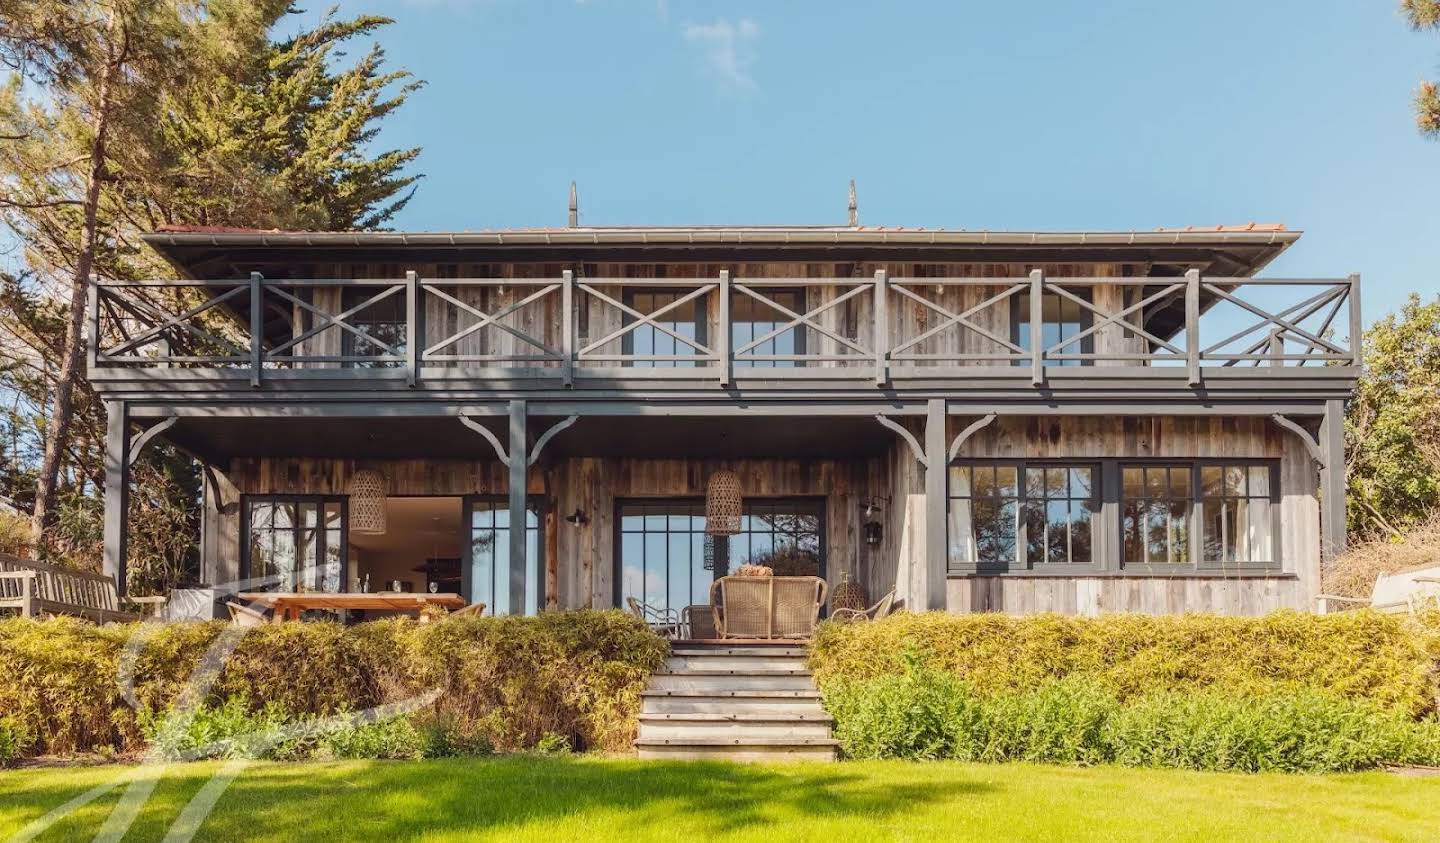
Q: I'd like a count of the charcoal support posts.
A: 4